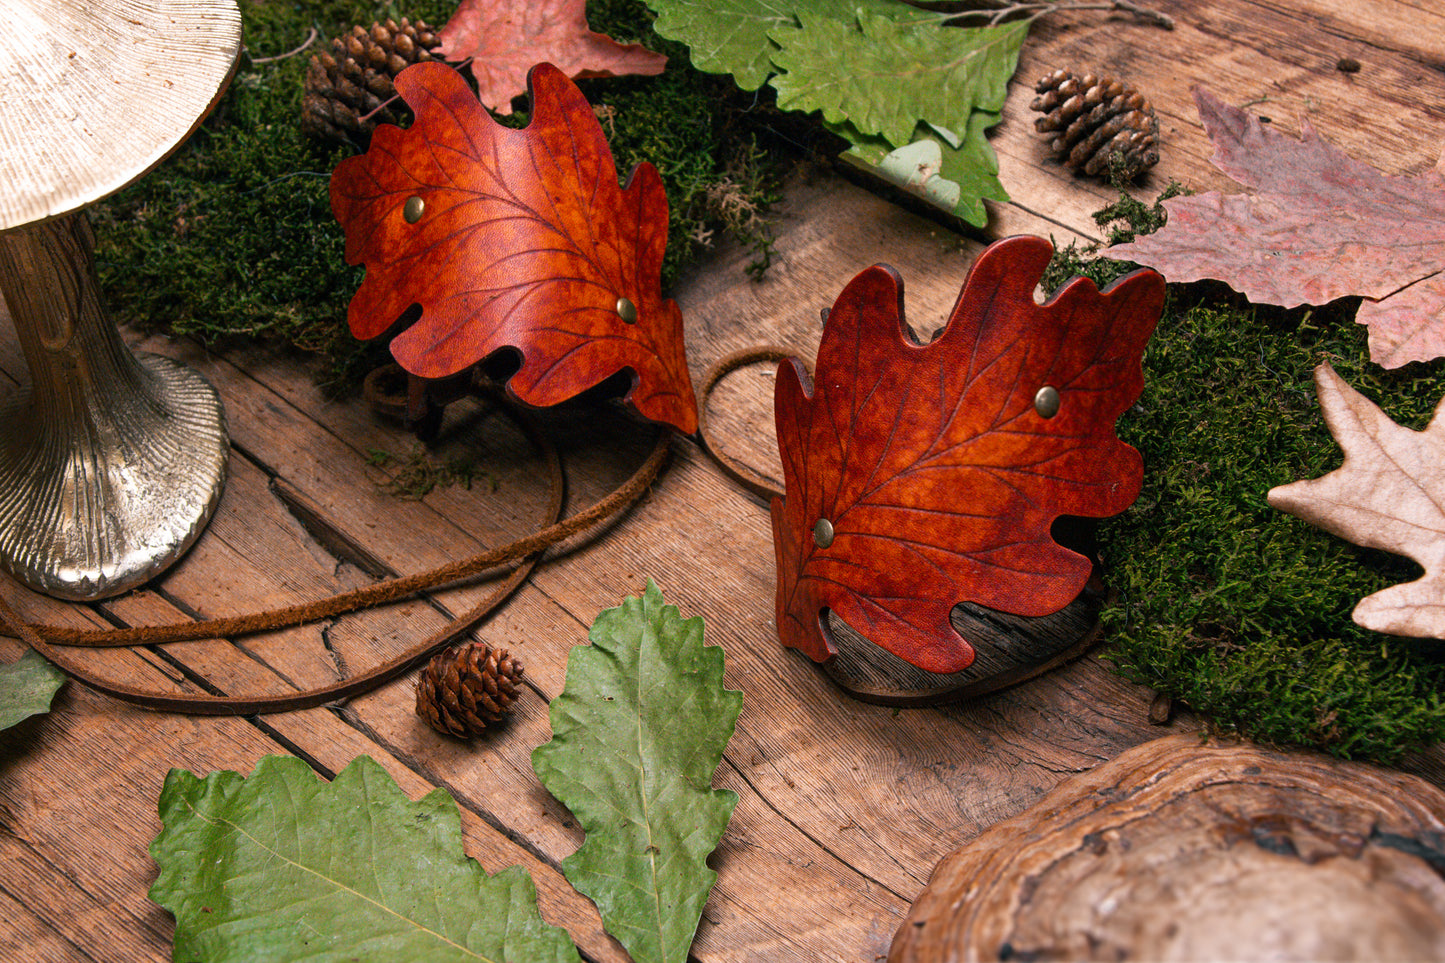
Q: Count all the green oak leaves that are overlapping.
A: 3